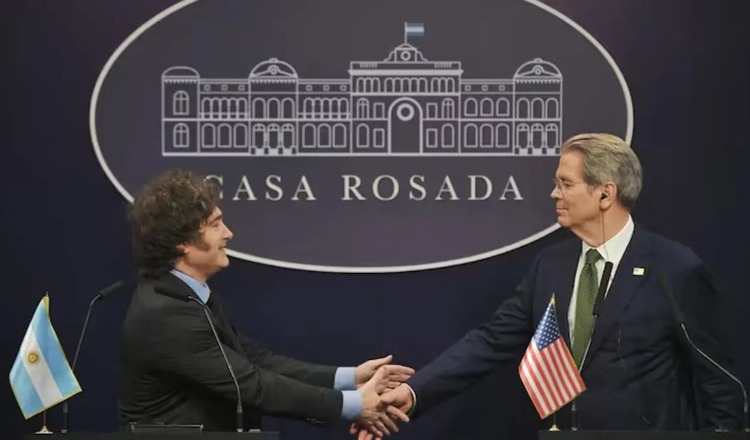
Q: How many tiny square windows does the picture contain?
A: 9